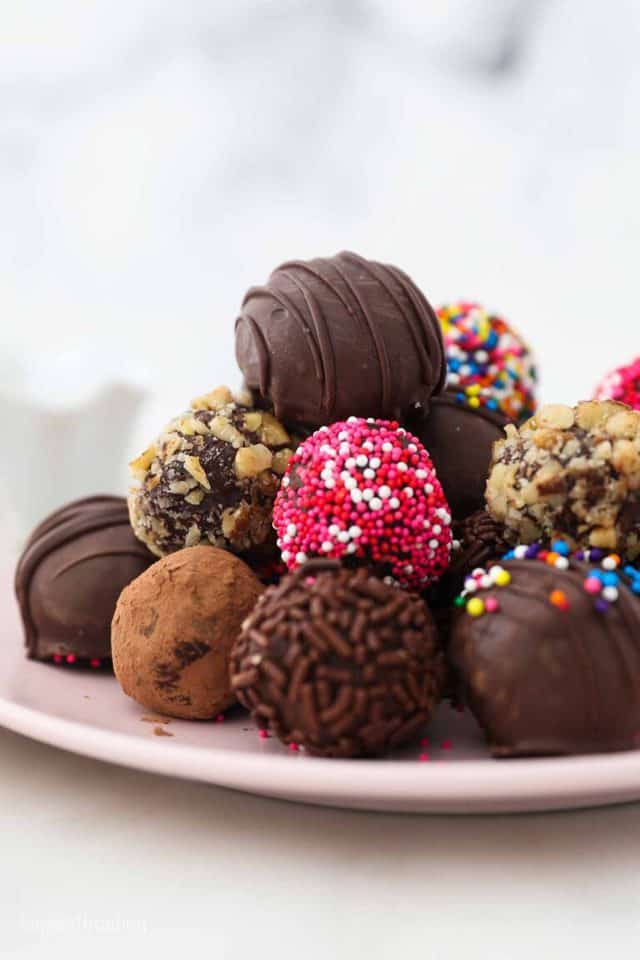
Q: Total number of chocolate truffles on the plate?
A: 12